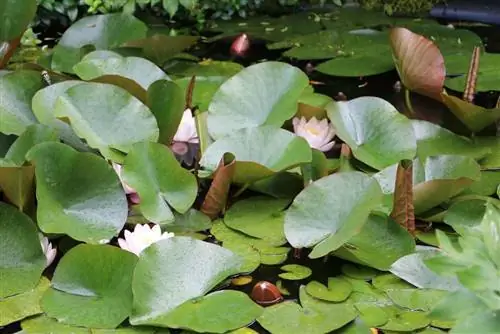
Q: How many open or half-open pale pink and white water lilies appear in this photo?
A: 5